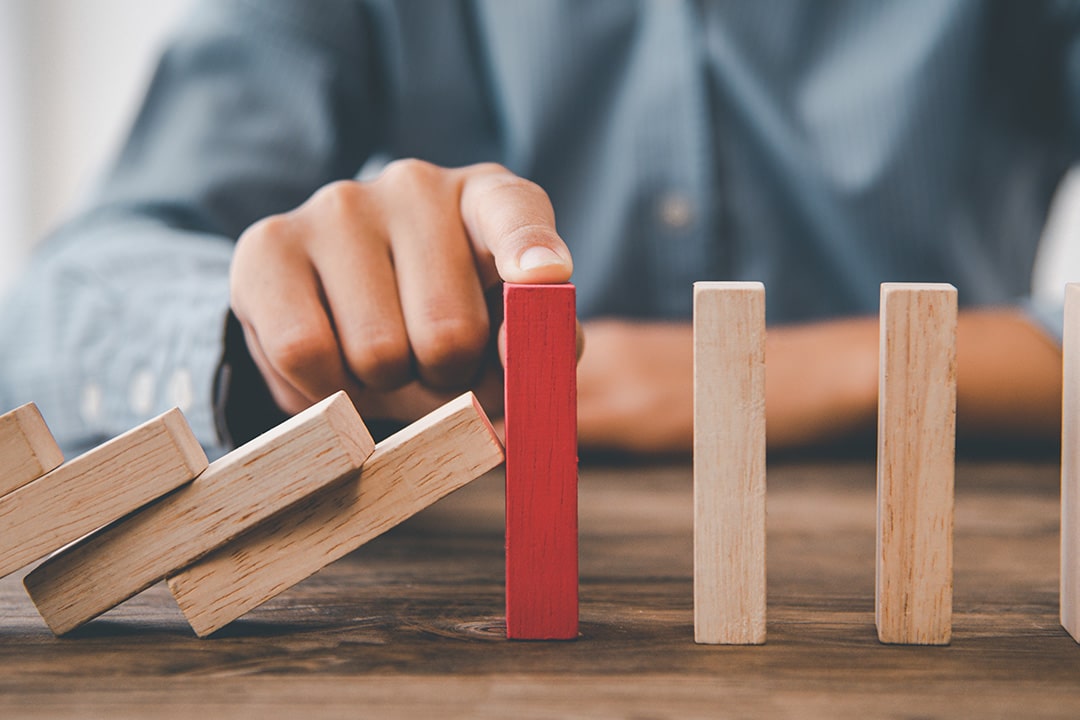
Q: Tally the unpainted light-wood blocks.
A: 7